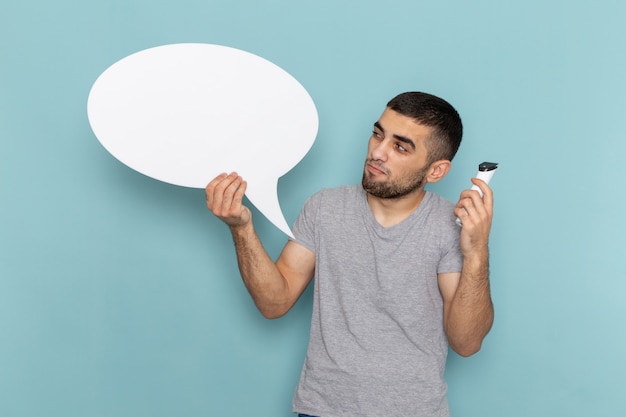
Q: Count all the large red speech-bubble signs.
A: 0